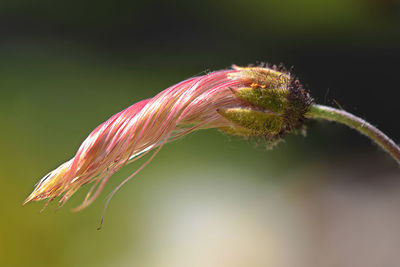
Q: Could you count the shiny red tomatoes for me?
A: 0